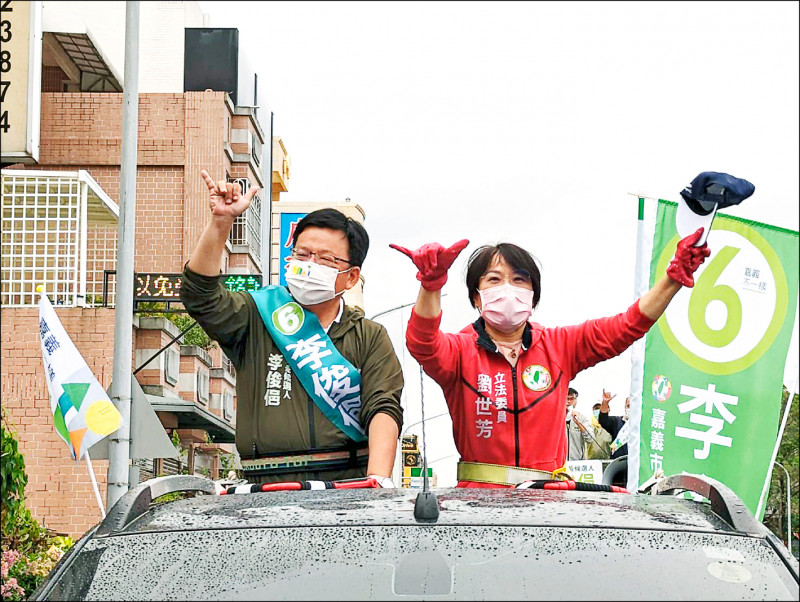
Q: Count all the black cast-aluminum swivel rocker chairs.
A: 0